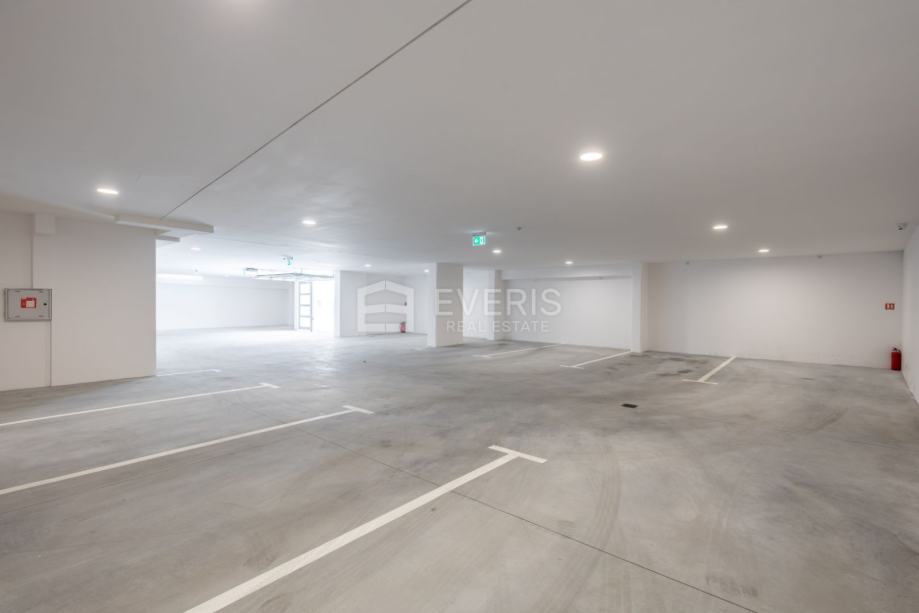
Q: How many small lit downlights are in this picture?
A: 10